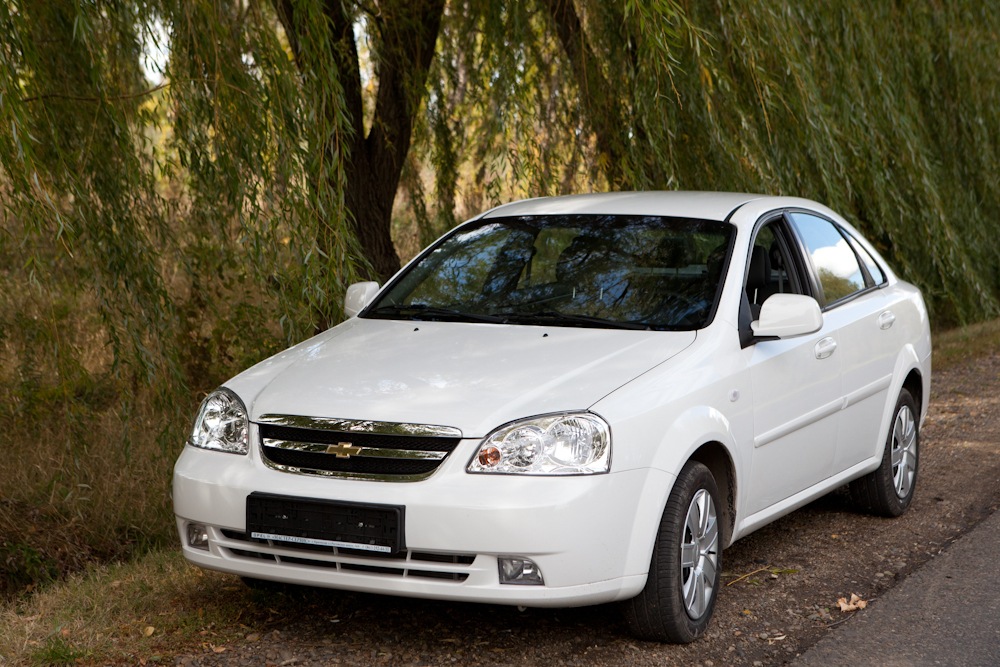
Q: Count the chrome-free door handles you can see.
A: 2